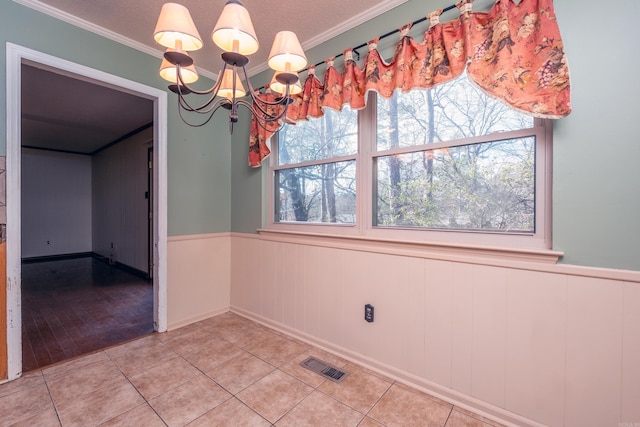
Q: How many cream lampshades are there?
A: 6